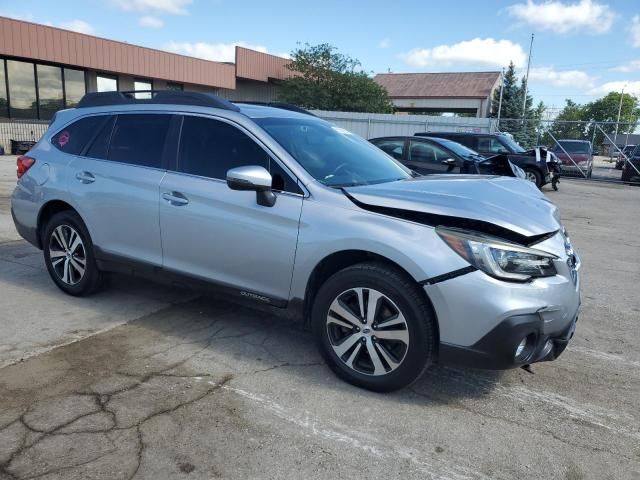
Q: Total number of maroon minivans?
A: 1